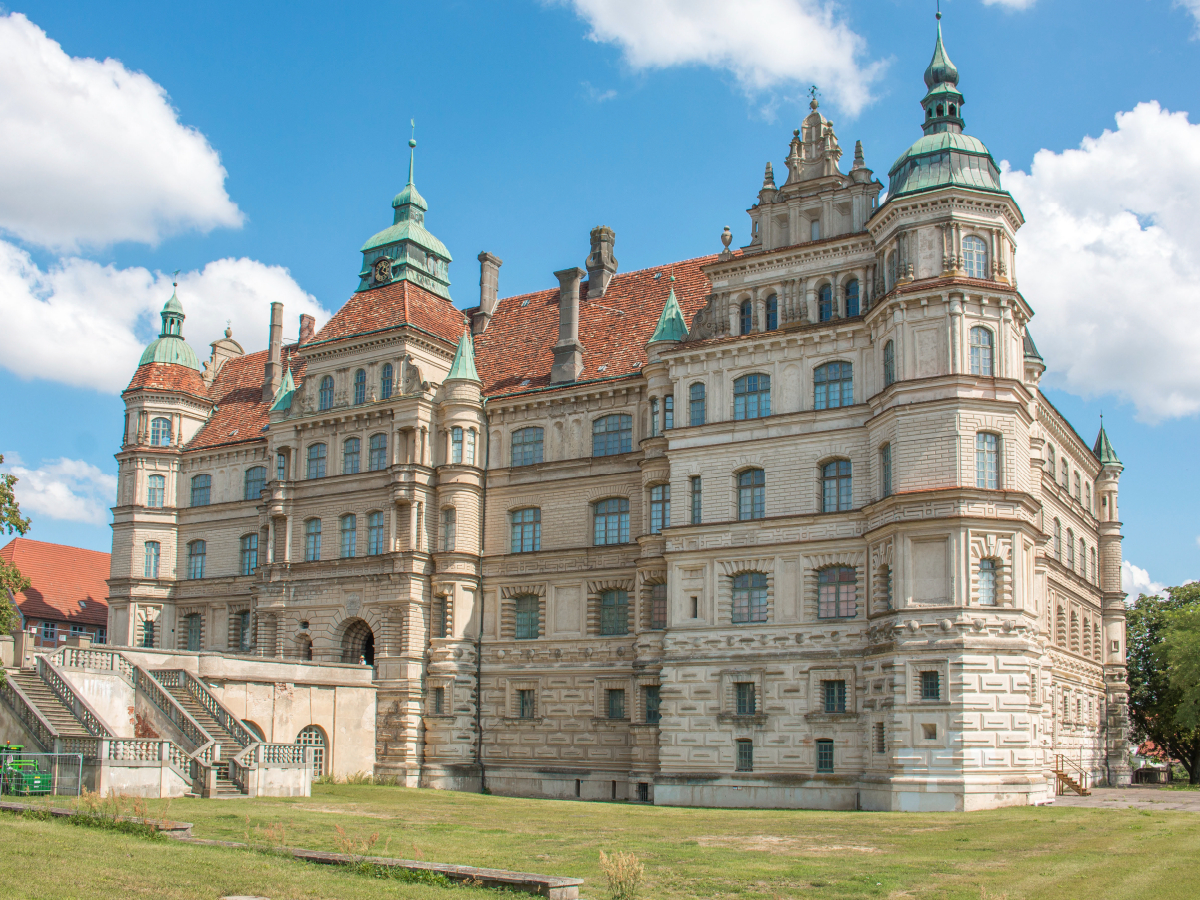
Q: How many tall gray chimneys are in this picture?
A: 4